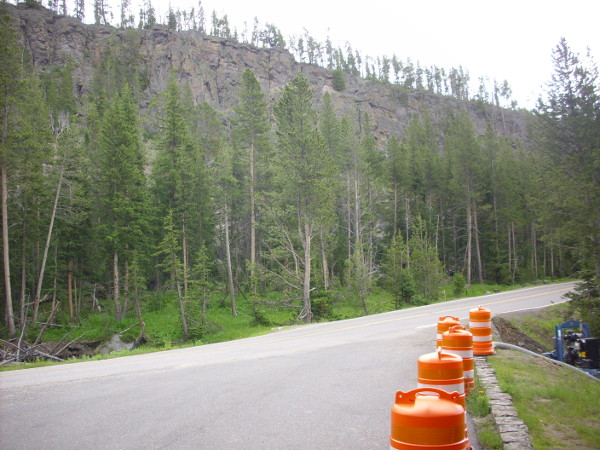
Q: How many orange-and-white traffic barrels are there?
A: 5